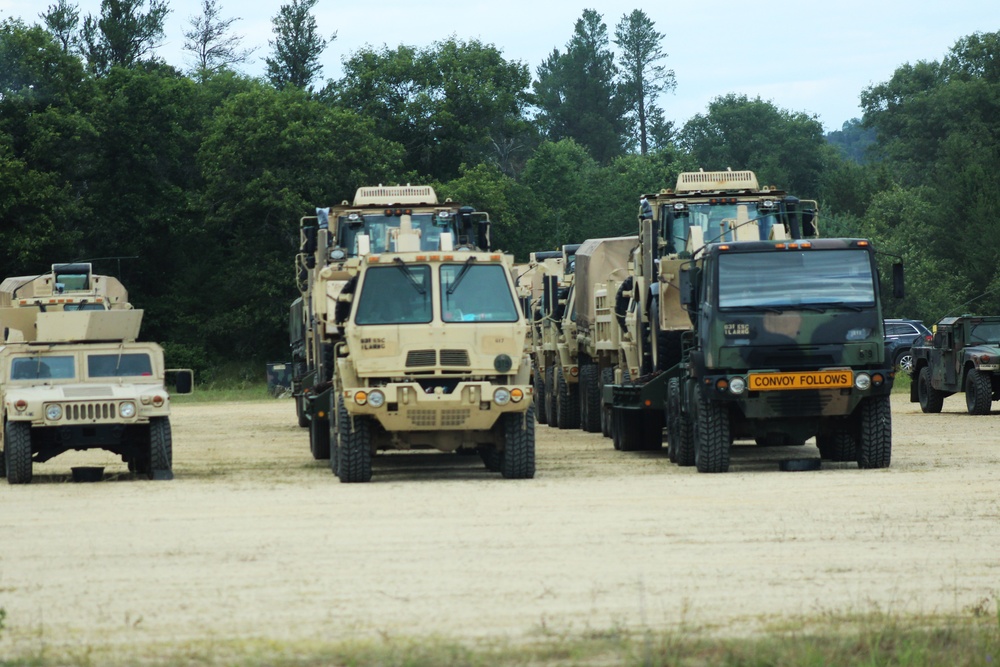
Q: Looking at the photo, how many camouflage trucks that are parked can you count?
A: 2